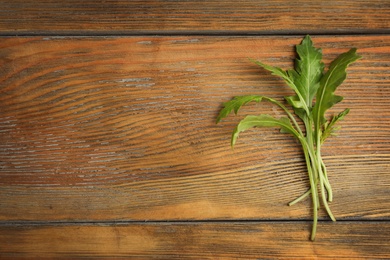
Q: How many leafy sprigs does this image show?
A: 6